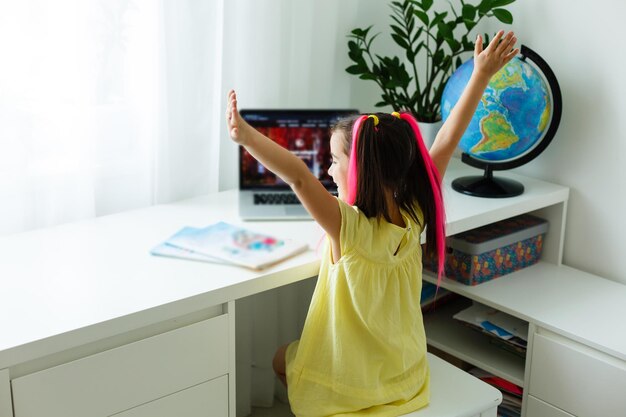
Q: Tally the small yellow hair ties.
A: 2